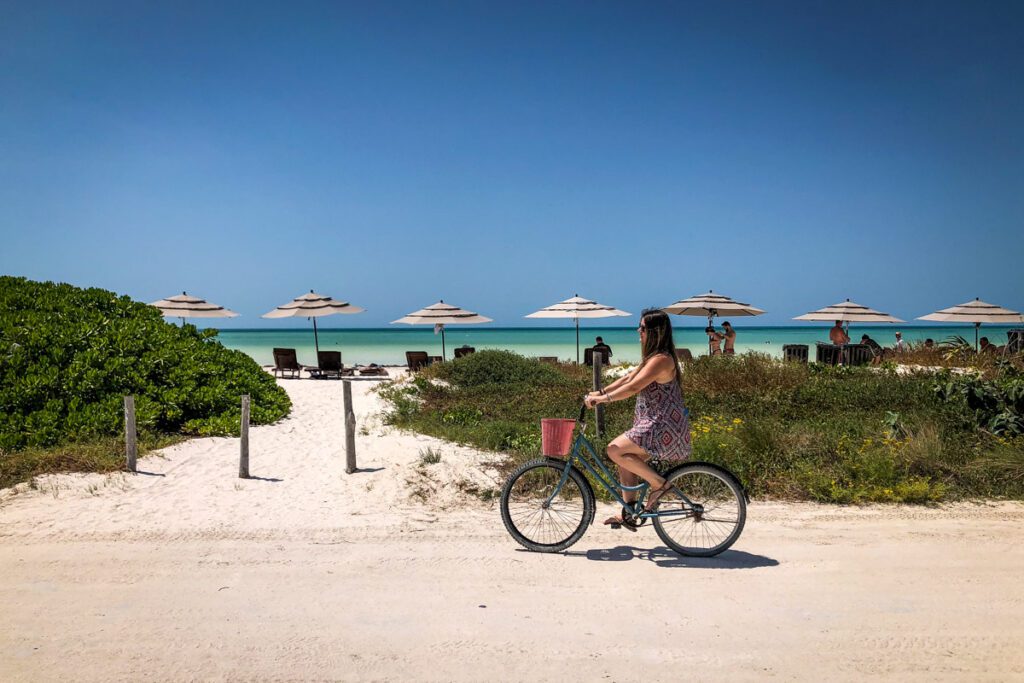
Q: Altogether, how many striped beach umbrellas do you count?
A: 7